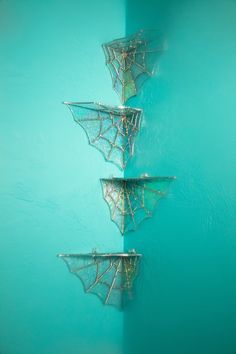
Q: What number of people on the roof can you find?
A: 0